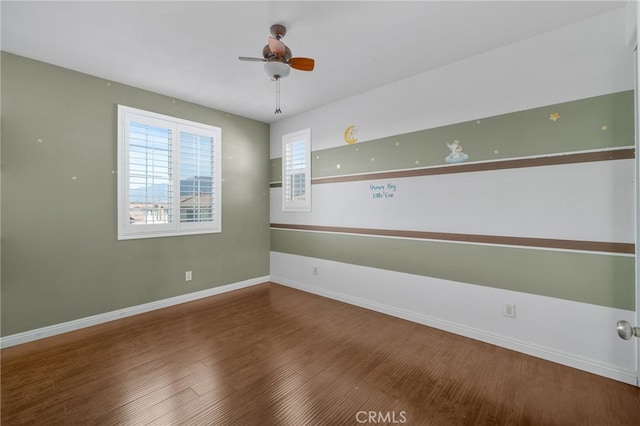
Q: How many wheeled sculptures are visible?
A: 0